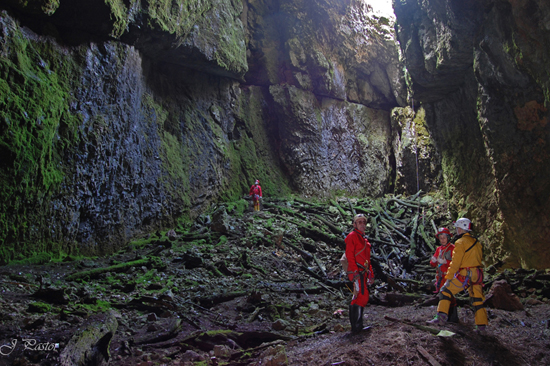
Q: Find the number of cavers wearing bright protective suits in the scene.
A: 4